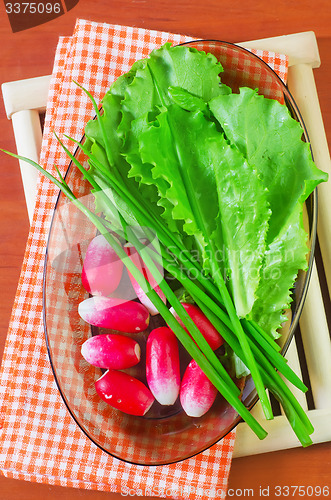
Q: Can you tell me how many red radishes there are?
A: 8